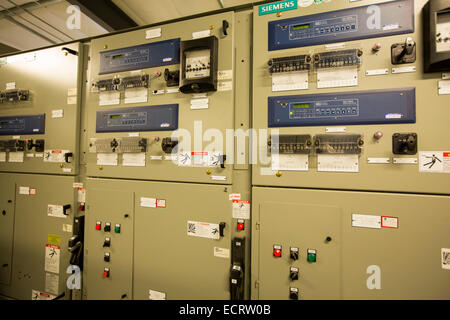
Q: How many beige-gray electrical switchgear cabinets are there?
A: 3